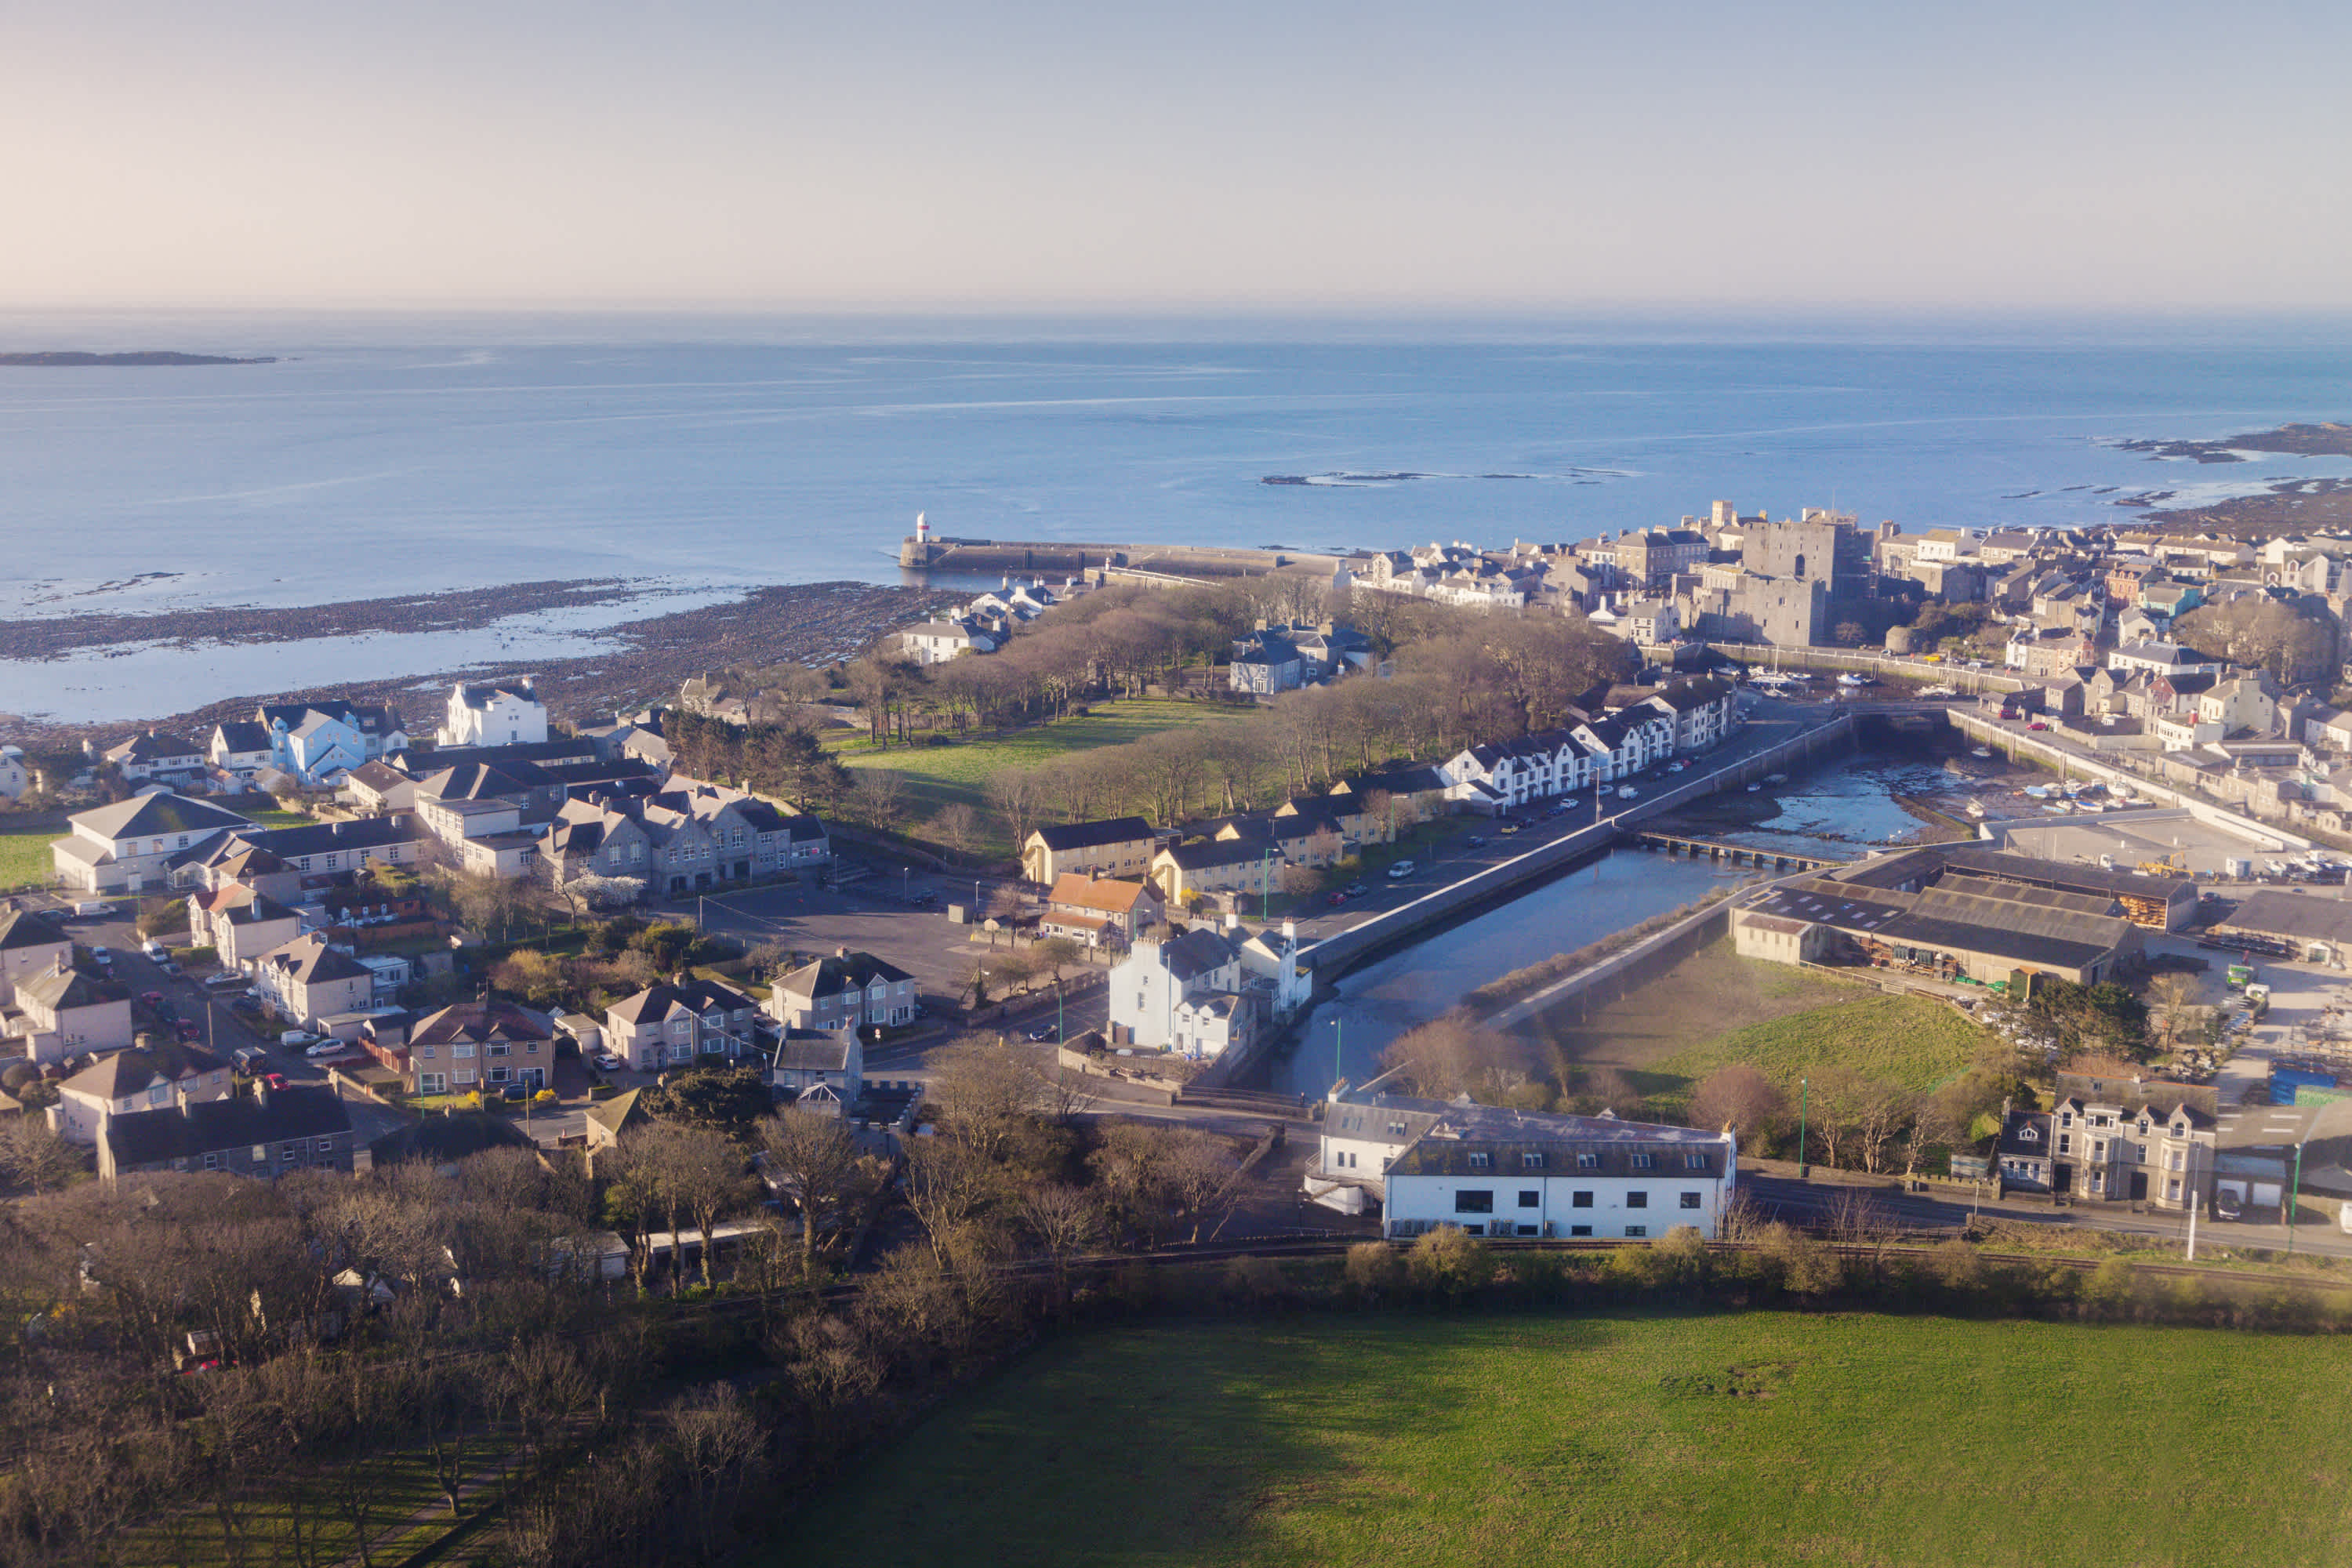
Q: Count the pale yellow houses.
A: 5